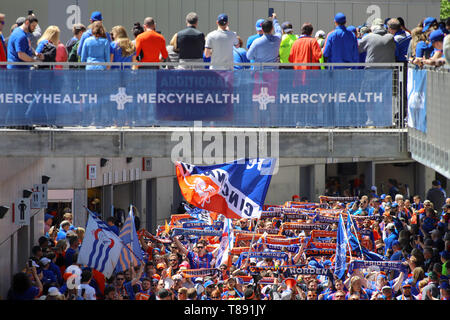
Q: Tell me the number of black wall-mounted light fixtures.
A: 5